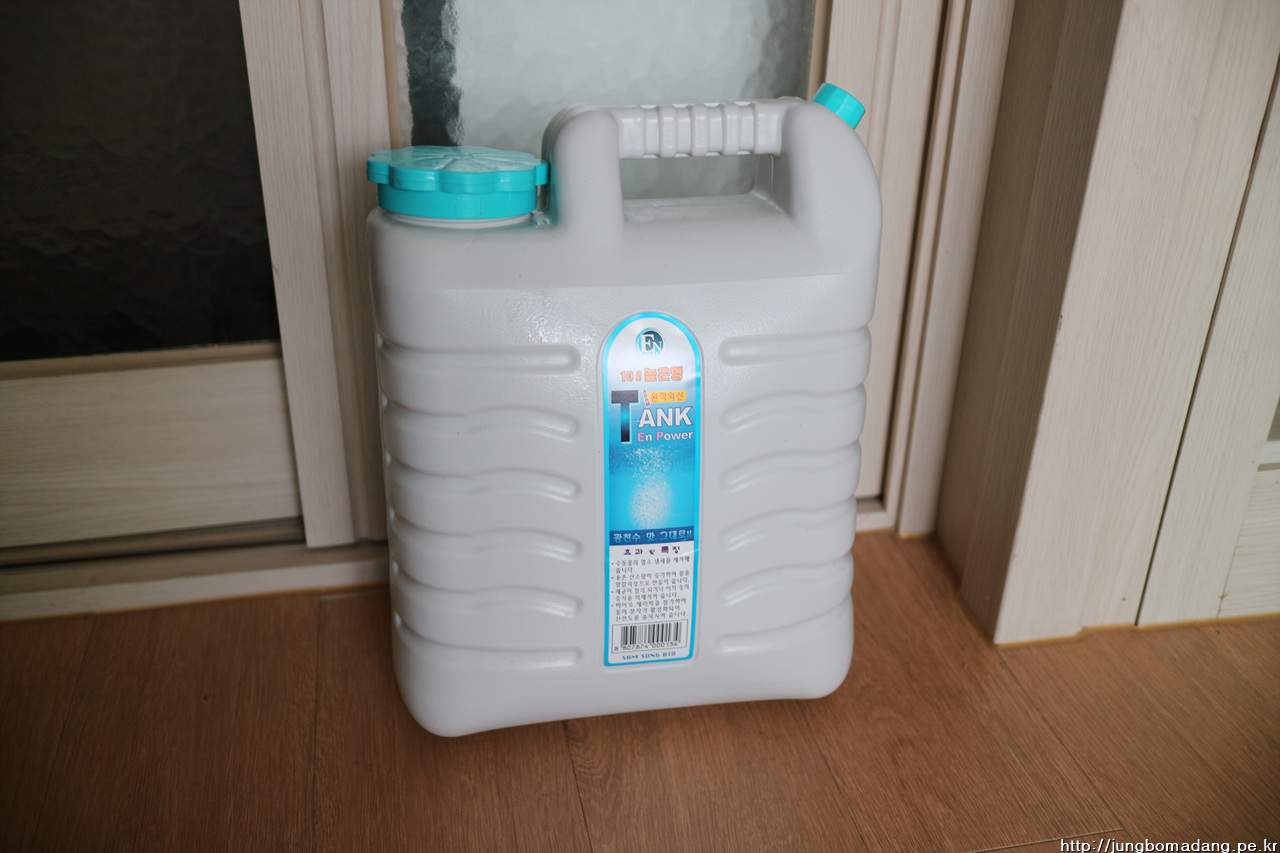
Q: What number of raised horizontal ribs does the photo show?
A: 12